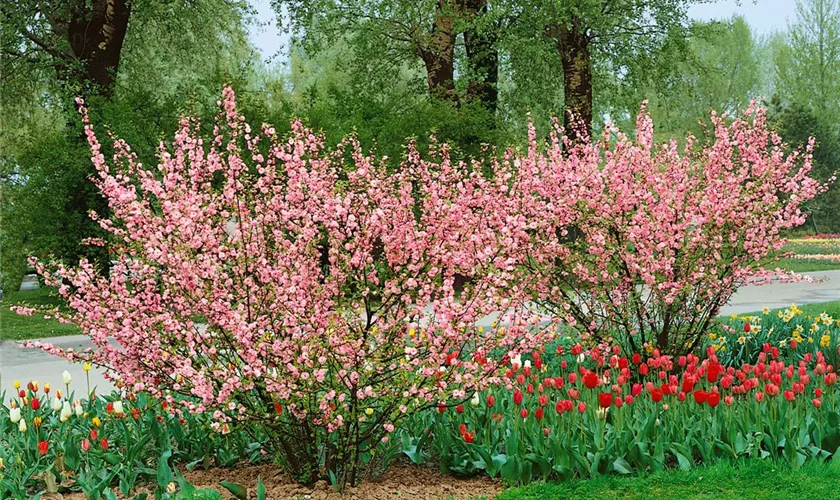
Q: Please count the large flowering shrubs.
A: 2